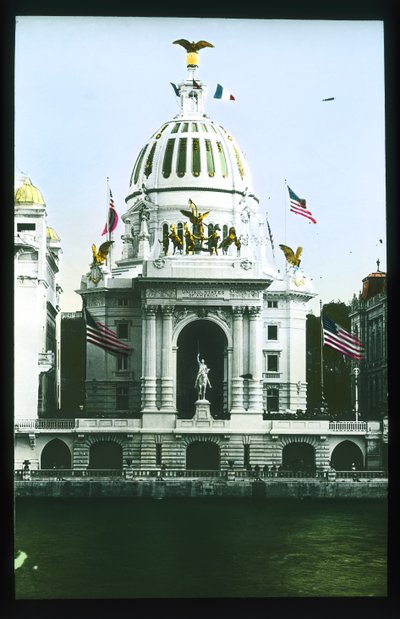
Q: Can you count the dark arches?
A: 6